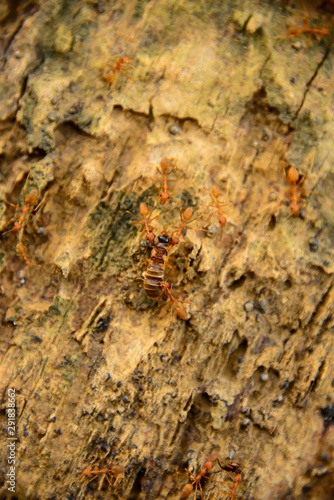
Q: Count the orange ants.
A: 13